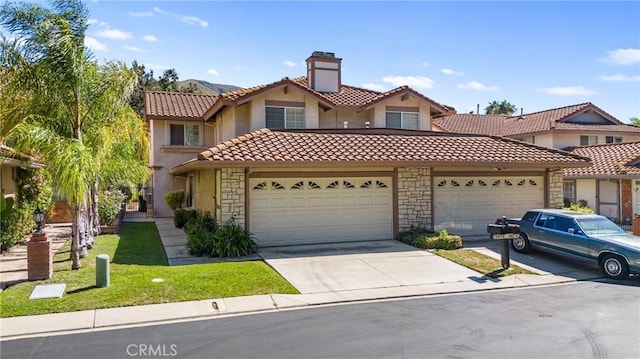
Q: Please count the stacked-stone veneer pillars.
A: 3